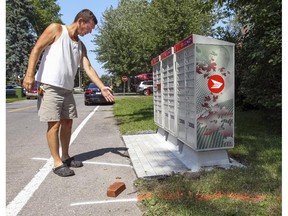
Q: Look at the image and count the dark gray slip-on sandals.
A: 2